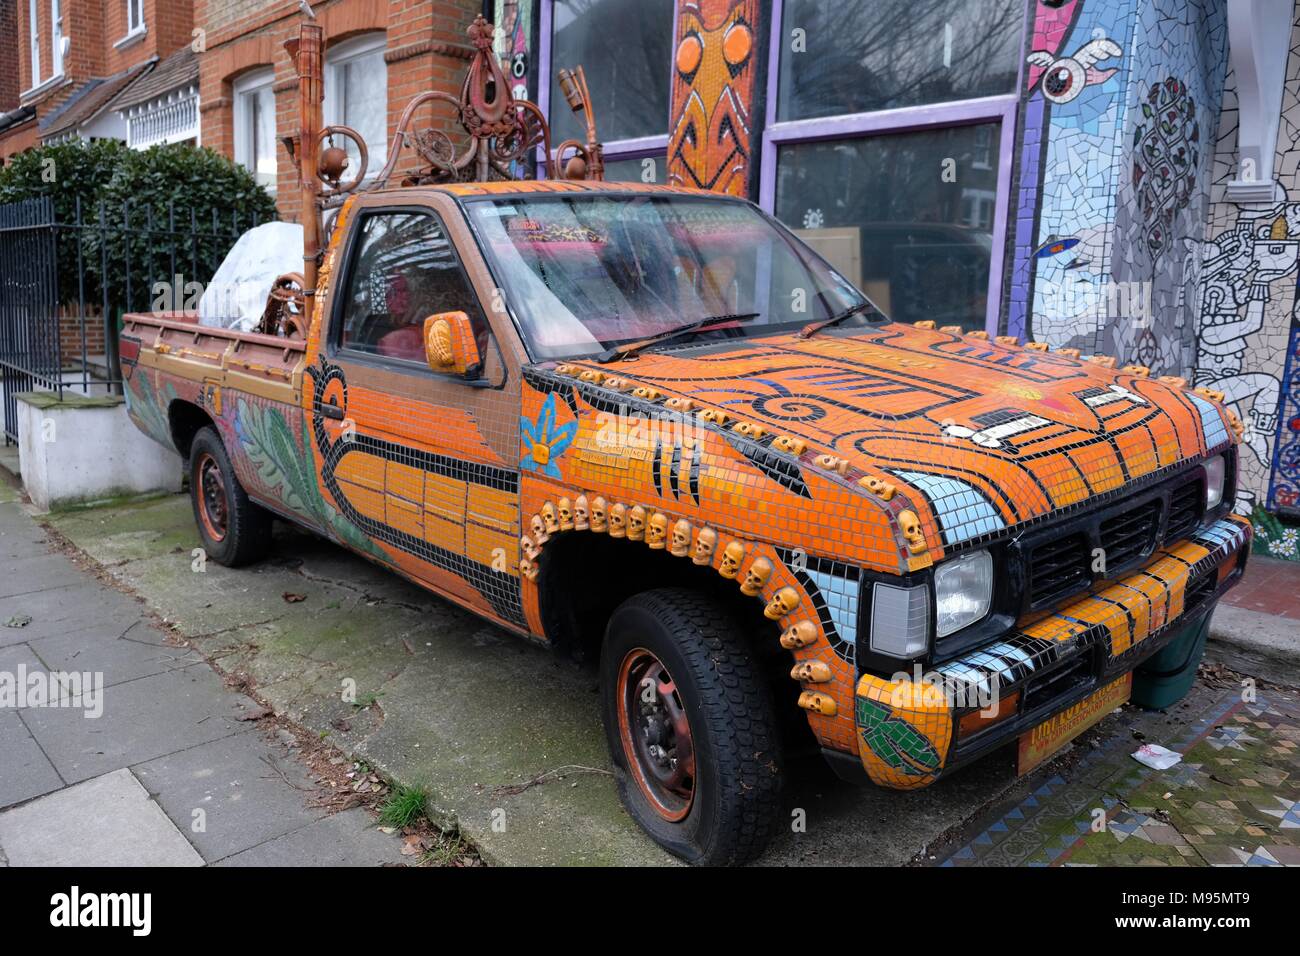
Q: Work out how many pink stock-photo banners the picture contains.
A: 0